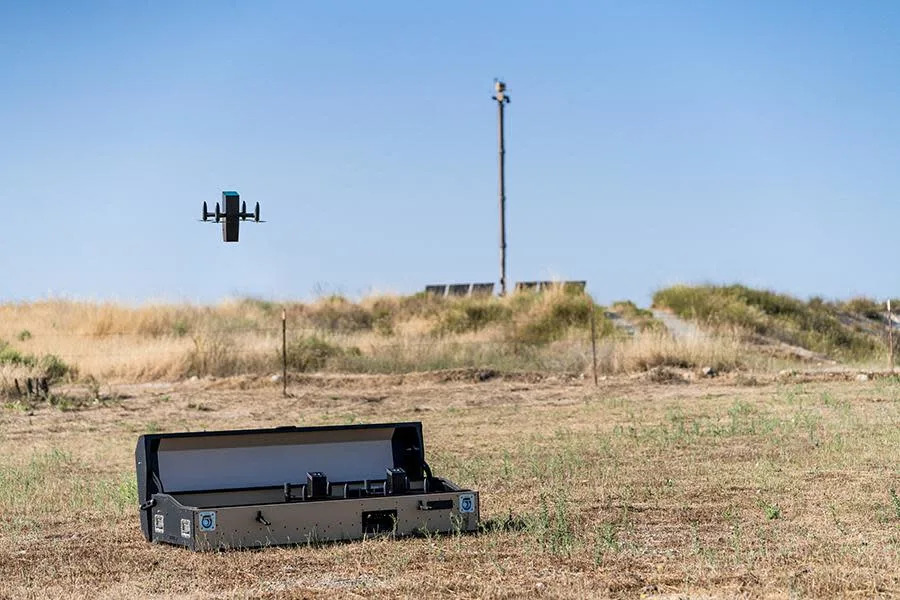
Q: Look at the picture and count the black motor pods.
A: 4